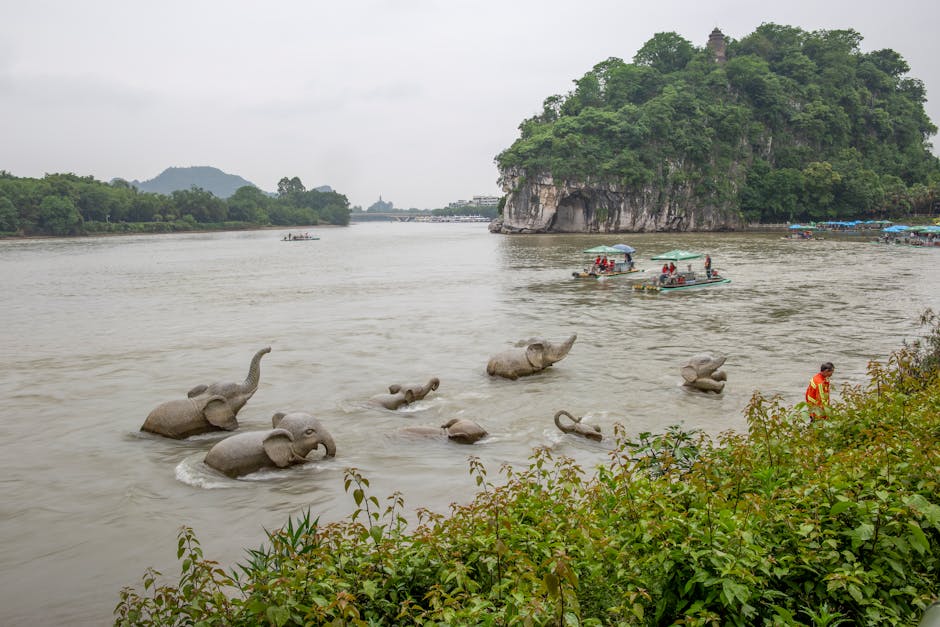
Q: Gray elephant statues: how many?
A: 7